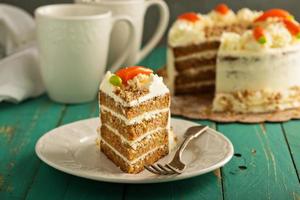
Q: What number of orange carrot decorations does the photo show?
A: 6